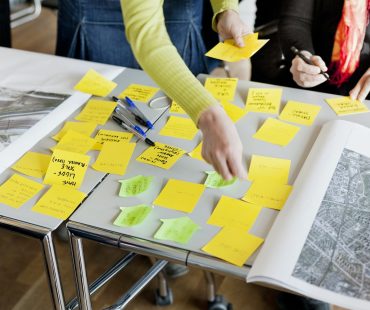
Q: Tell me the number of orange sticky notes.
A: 0